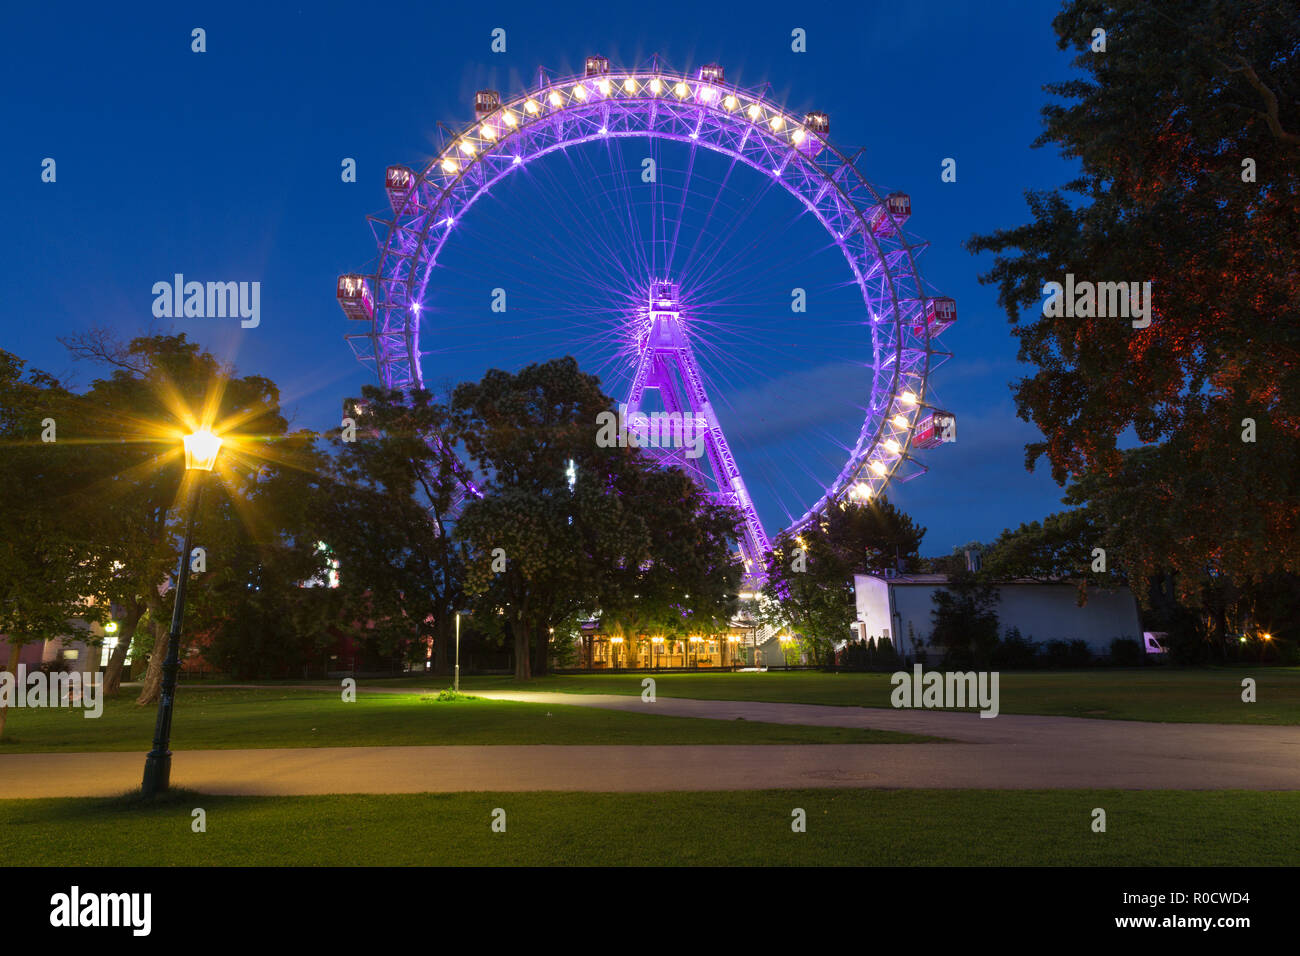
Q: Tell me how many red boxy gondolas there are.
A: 10